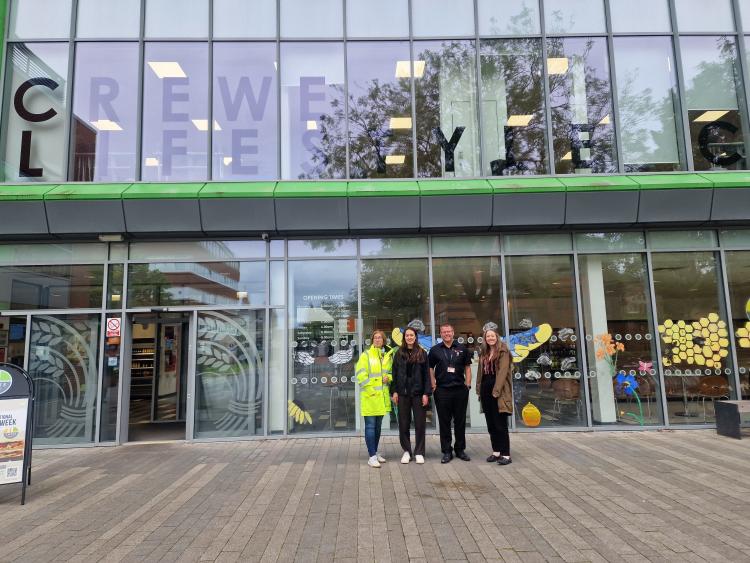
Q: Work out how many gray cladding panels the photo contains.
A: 11